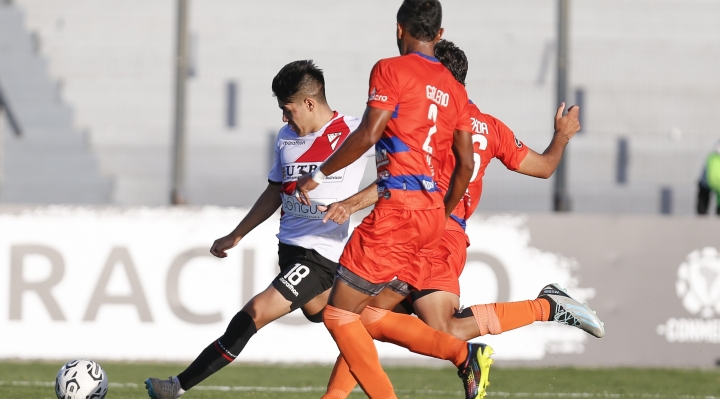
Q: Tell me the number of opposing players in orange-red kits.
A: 2